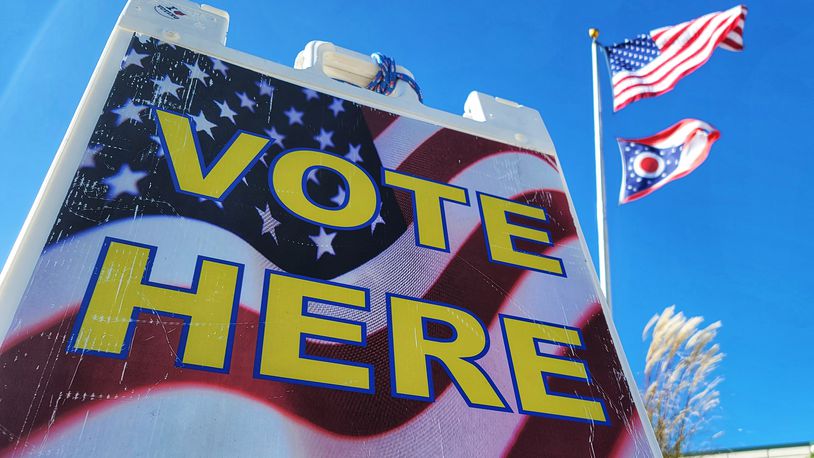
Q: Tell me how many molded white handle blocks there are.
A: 3